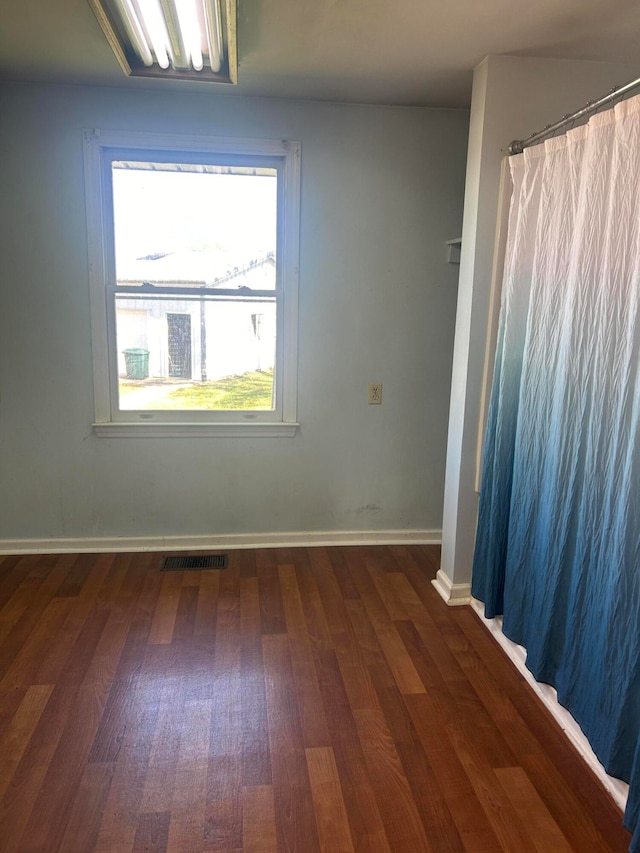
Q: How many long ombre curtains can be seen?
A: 1